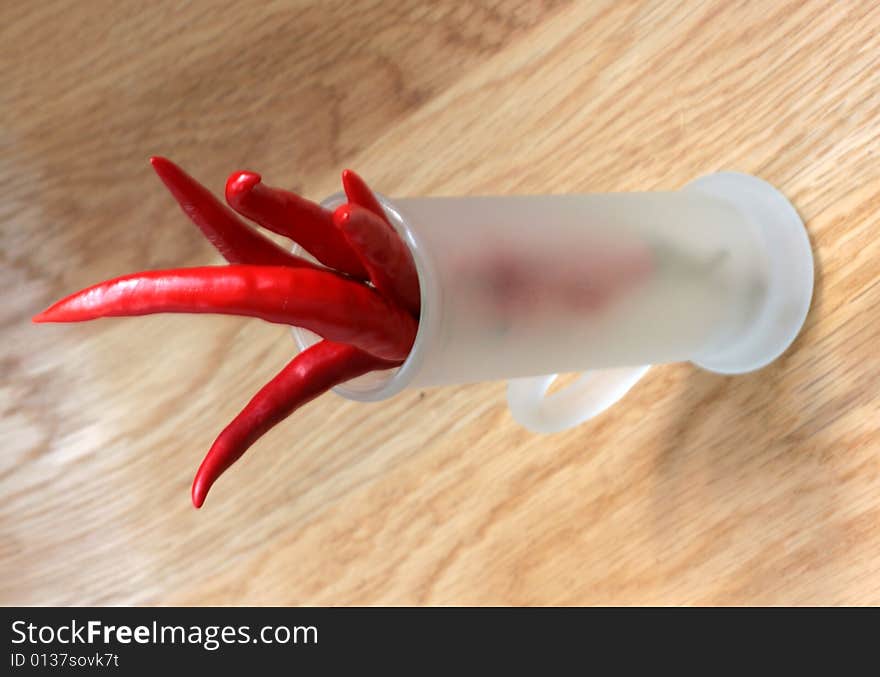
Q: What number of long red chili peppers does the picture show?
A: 6